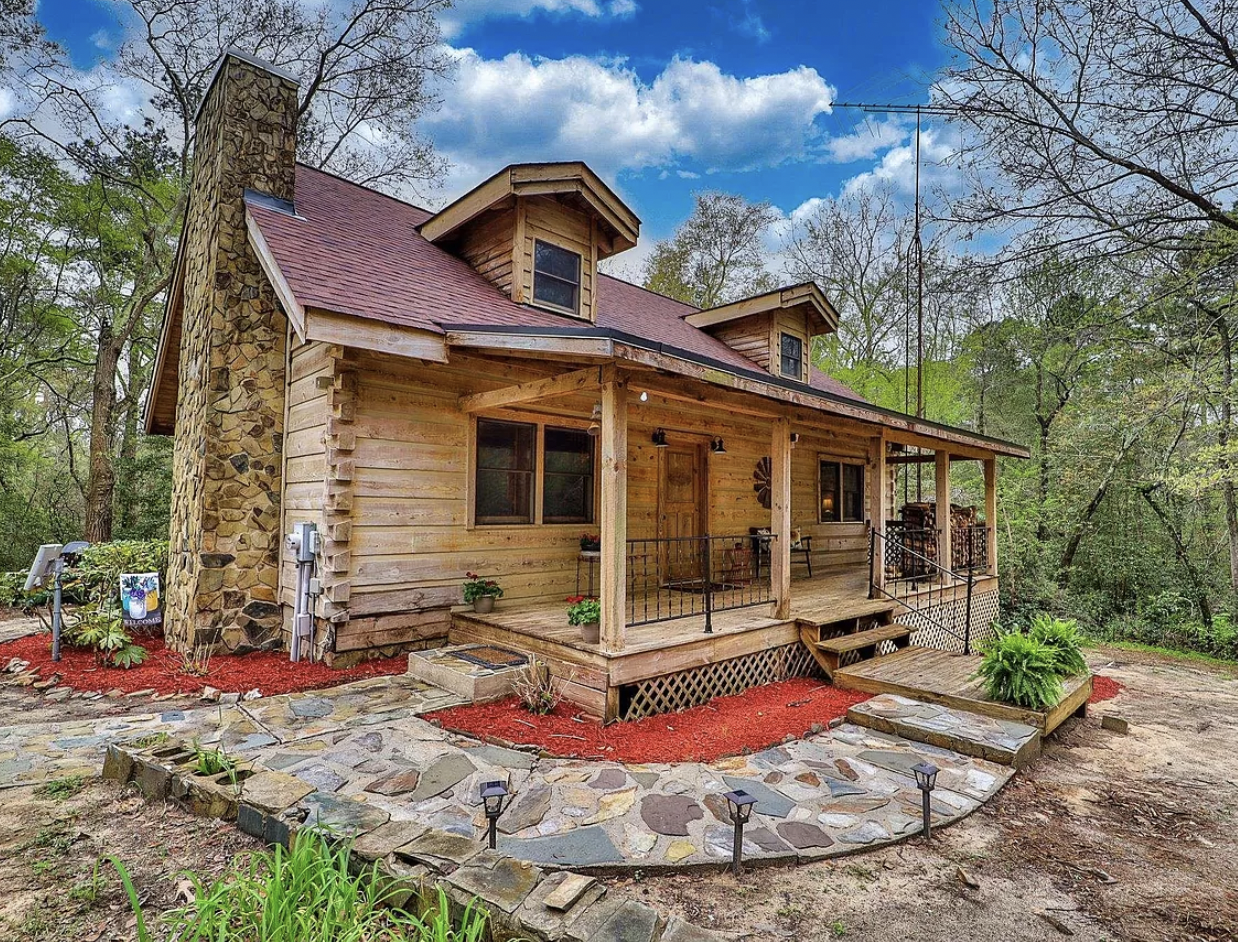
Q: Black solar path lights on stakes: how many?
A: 3